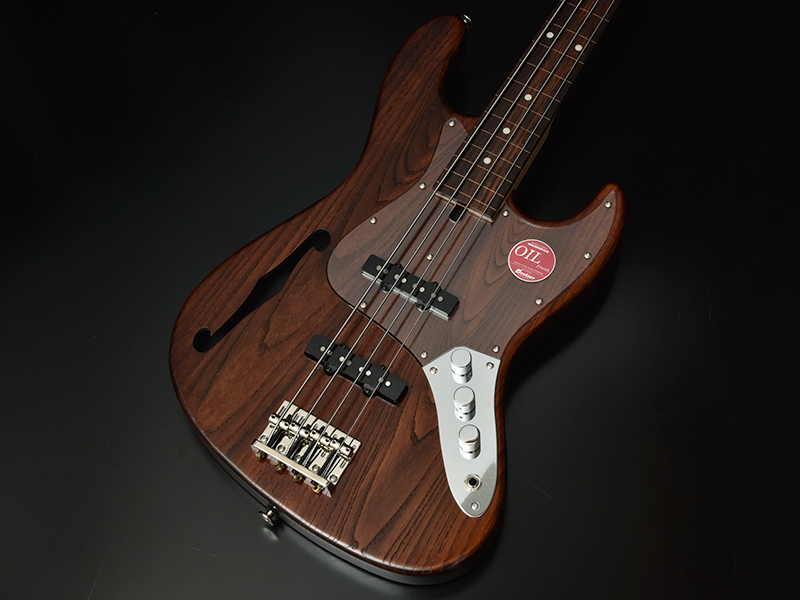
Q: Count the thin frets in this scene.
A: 12